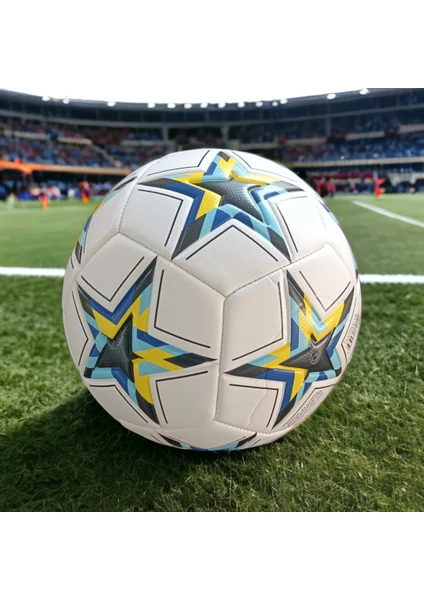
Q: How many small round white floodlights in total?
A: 14